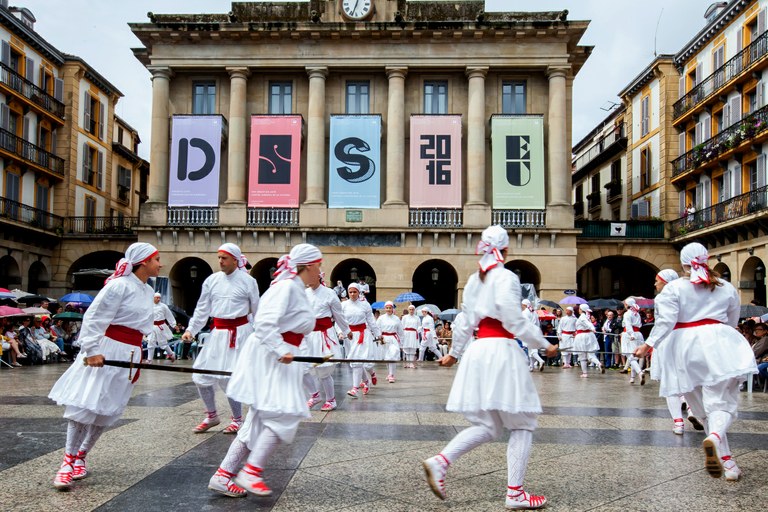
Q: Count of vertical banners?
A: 5